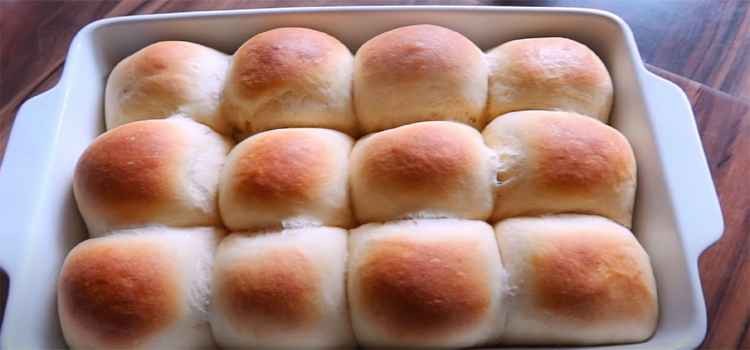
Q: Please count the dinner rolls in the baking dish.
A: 12